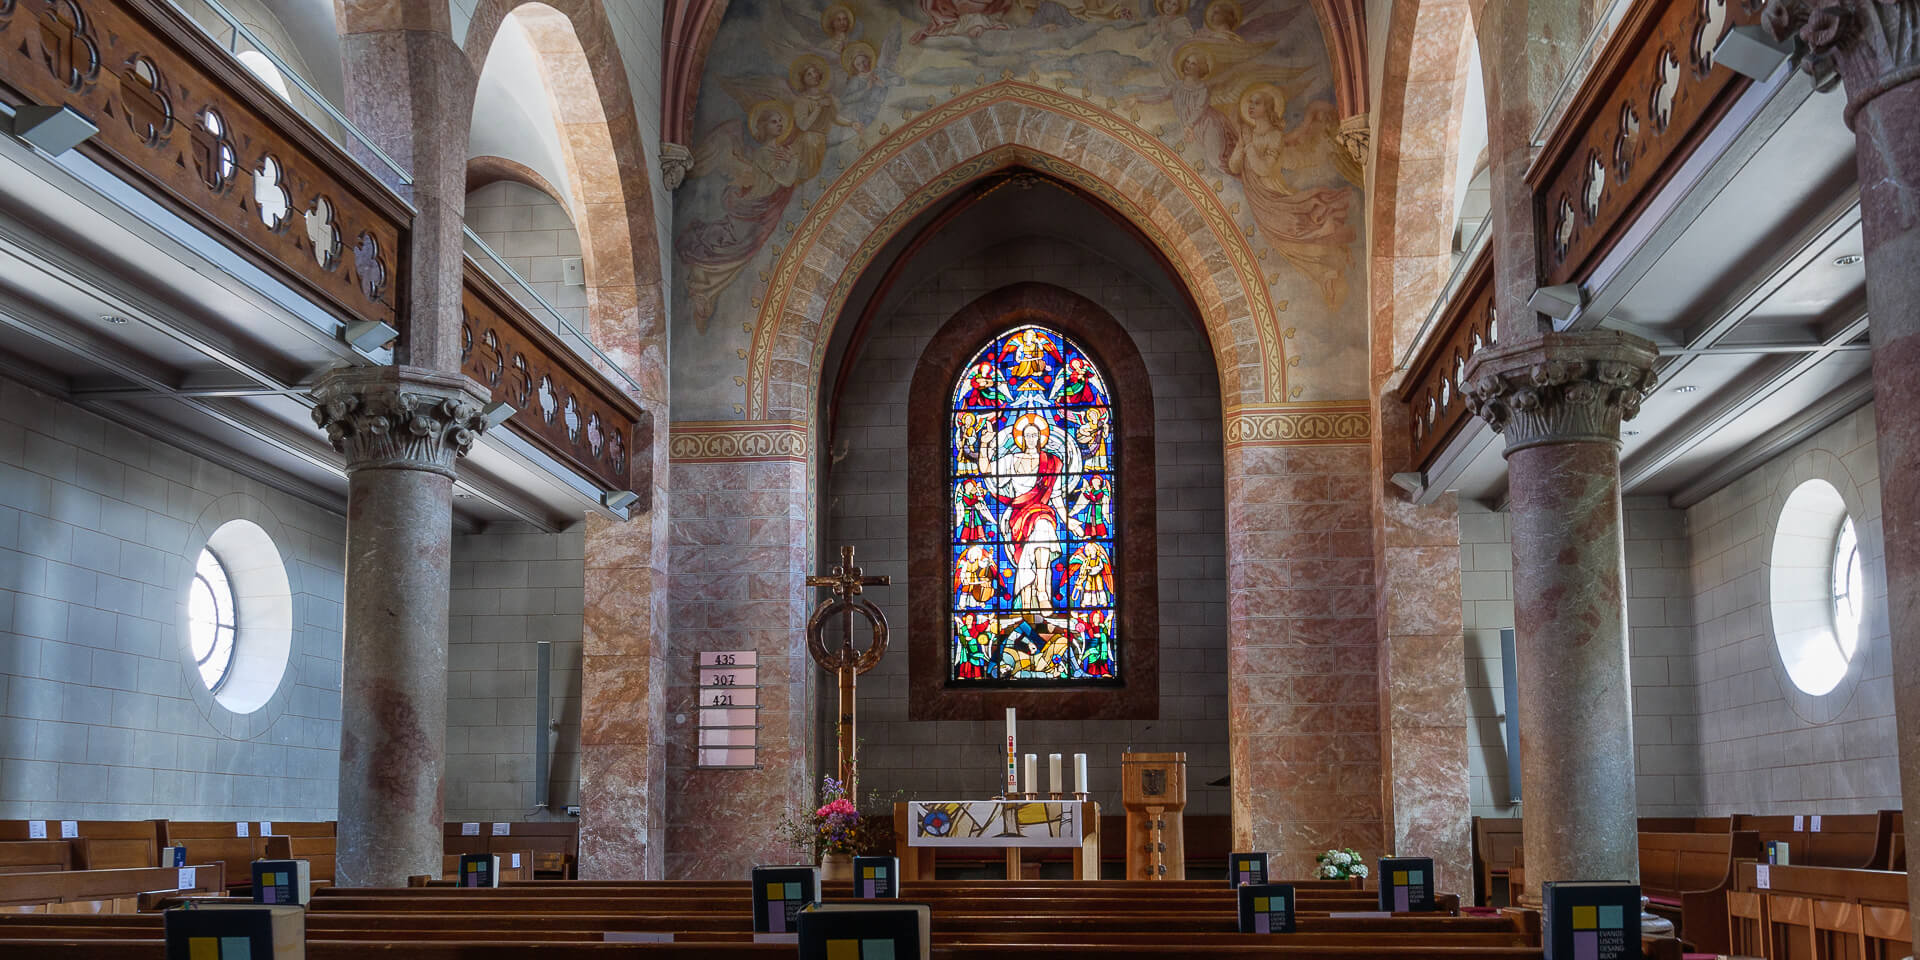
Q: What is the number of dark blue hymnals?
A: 12